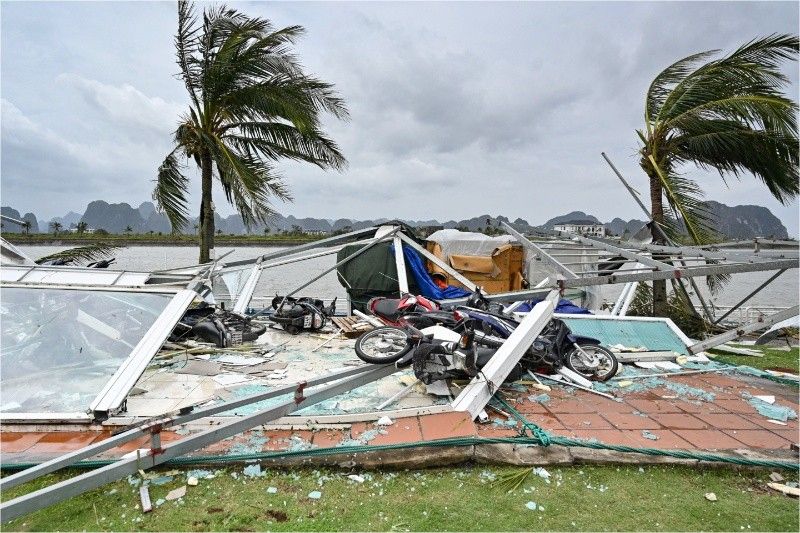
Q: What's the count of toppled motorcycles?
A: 5